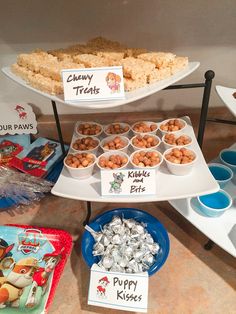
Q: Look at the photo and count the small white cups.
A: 12